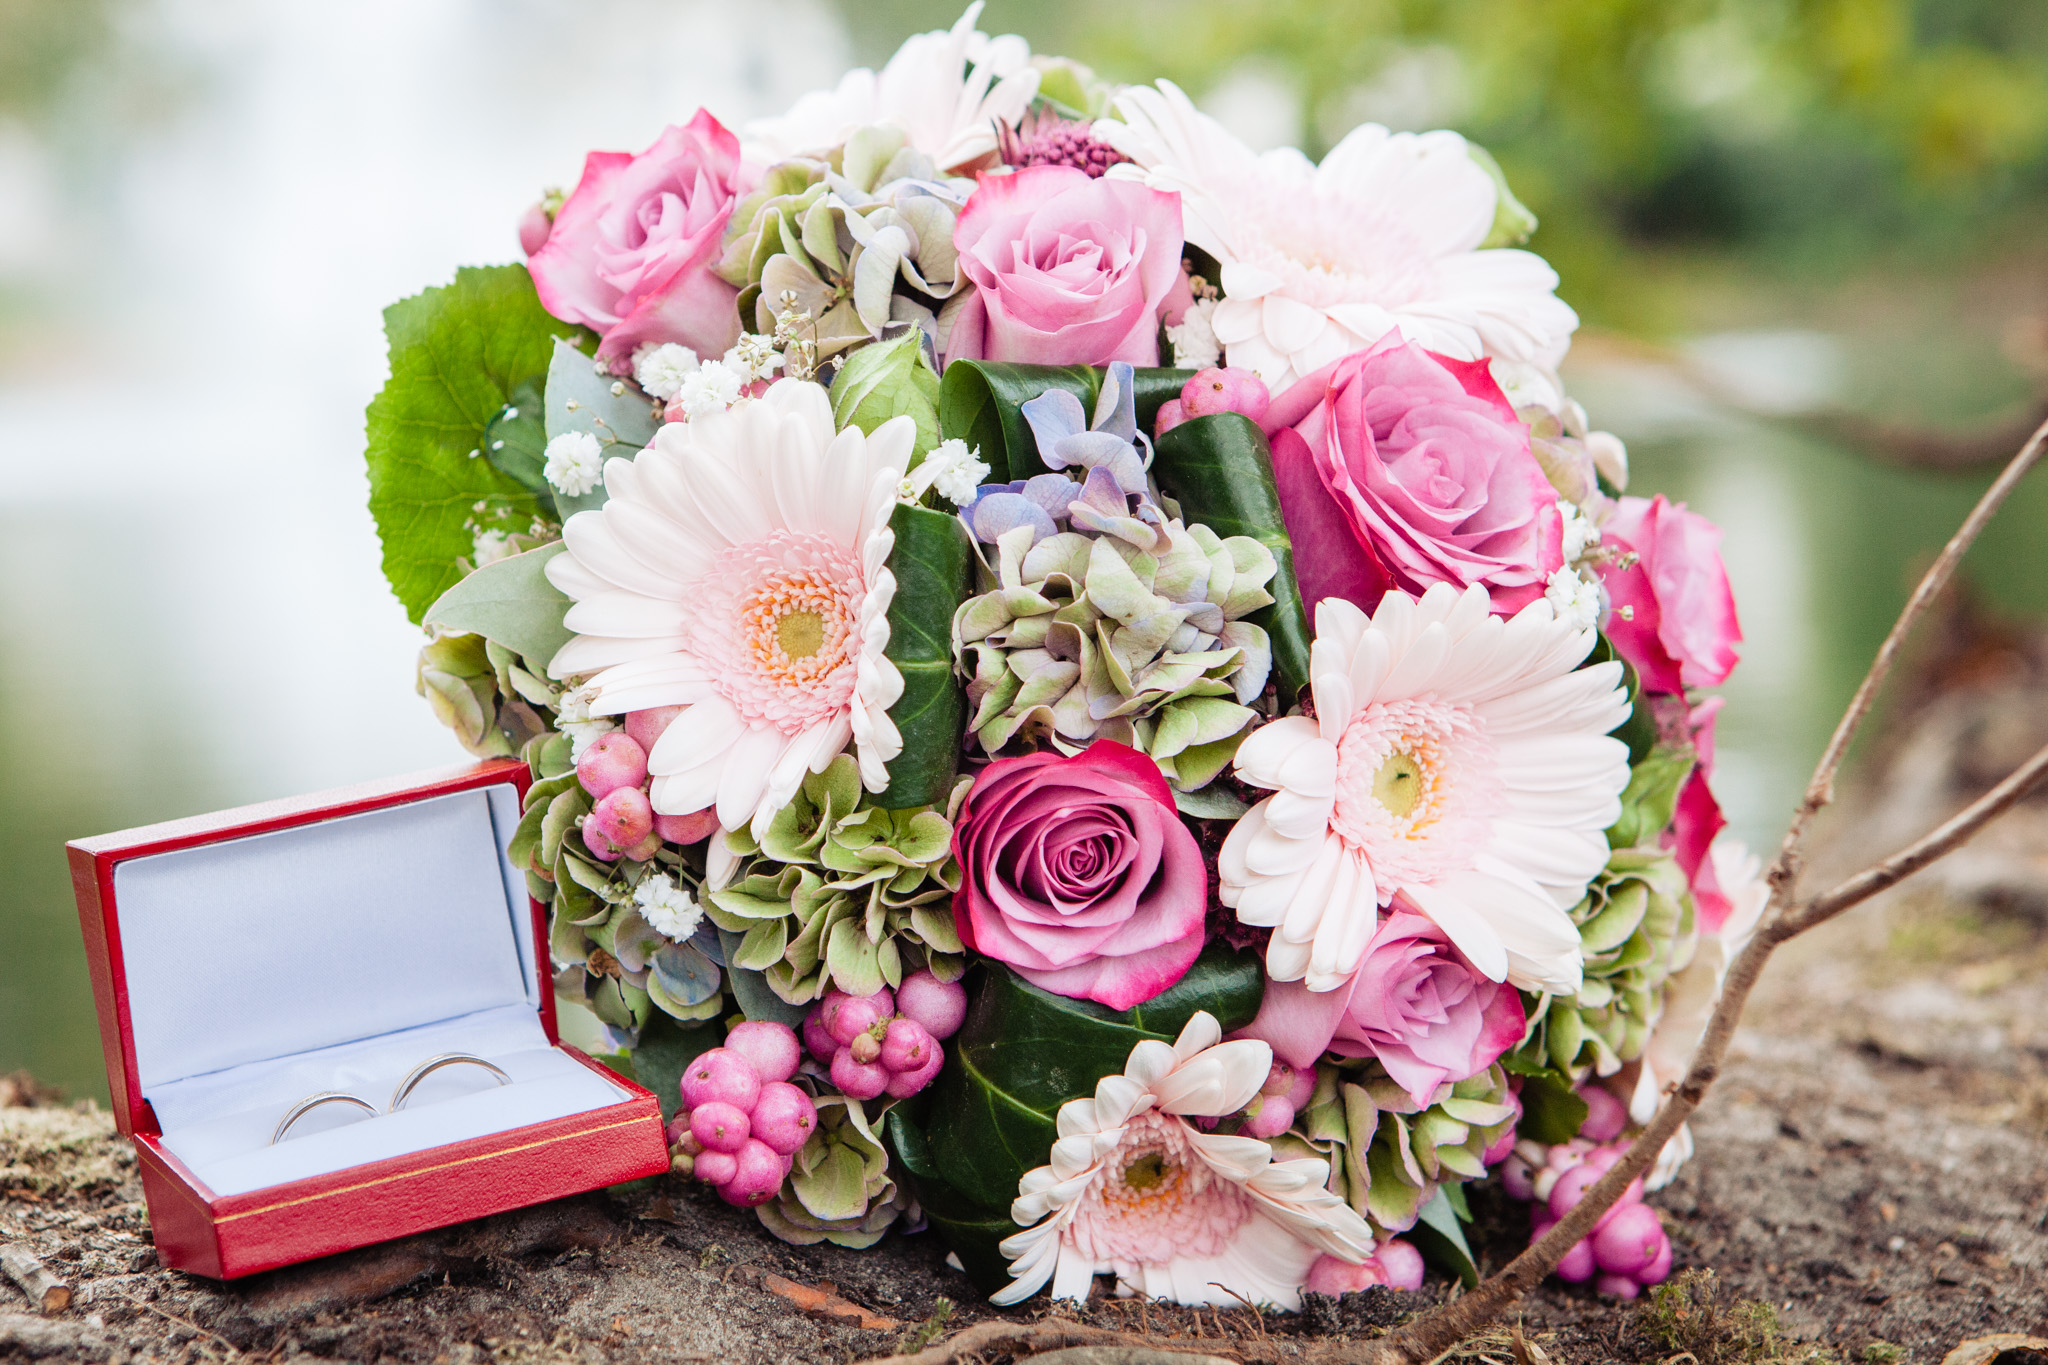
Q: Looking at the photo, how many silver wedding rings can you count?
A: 2